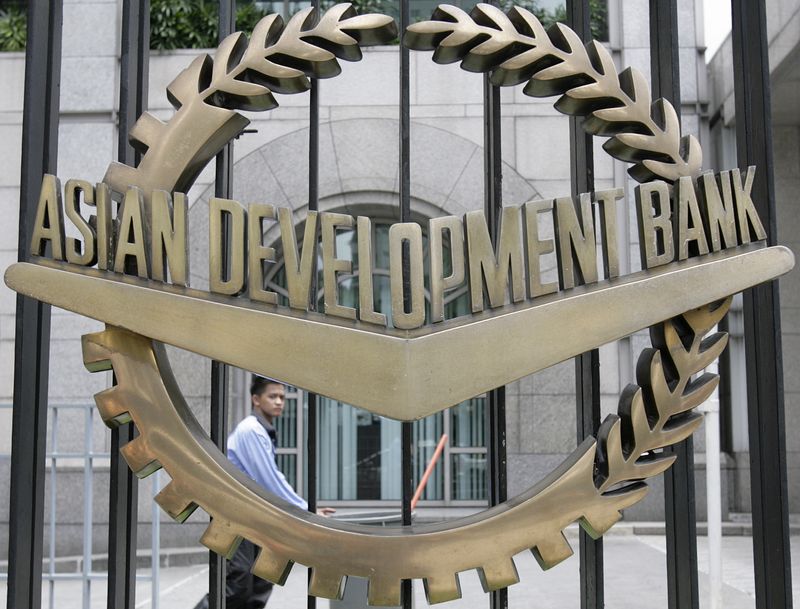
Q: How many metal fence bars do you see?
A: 9